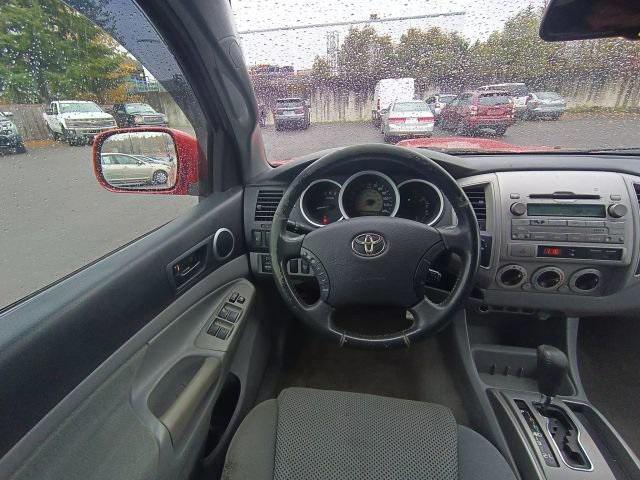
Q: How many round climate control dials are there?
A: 3